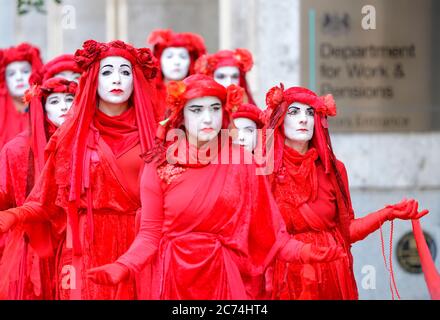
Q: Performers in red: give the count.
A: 9